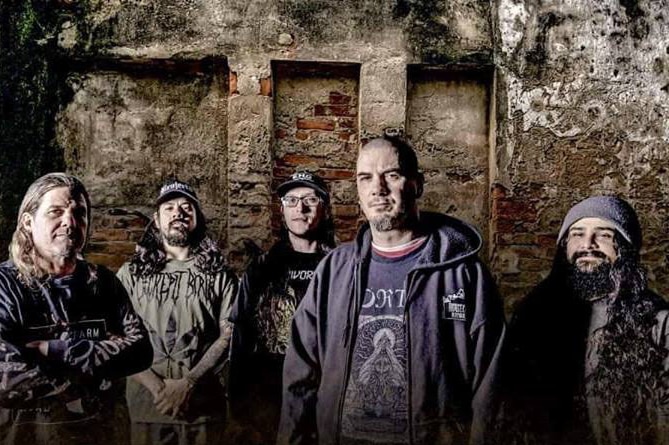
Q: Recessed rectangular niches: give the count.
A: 3